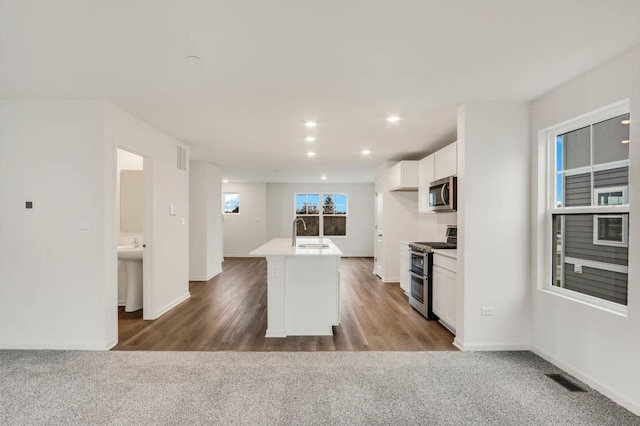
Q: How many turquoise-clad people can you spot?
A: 0